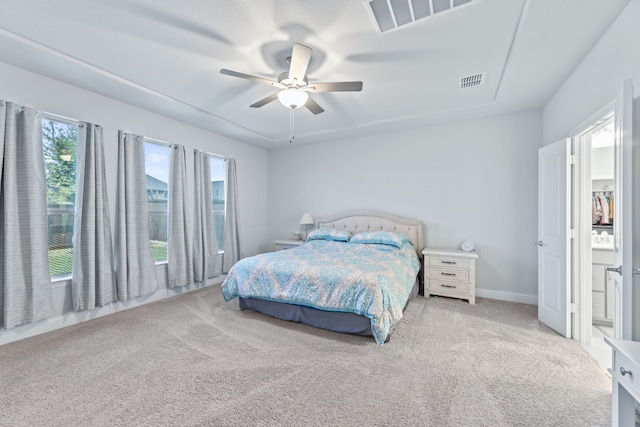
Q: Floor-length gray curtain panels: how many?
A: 6